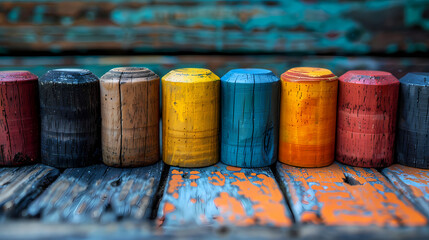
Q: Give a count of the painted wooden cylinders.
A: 8